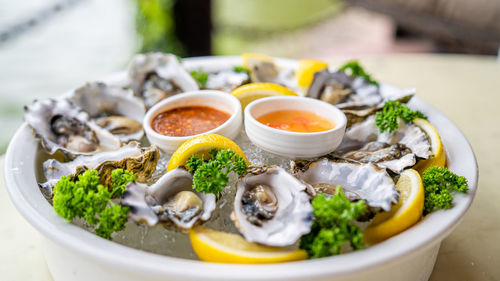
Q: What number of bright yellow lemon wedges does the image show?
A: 7